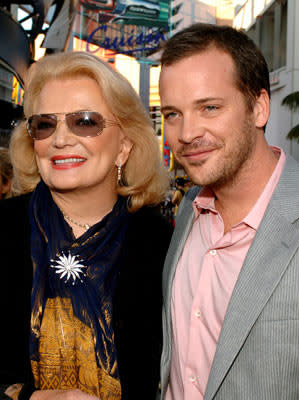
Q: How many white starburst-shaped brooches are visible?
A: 1